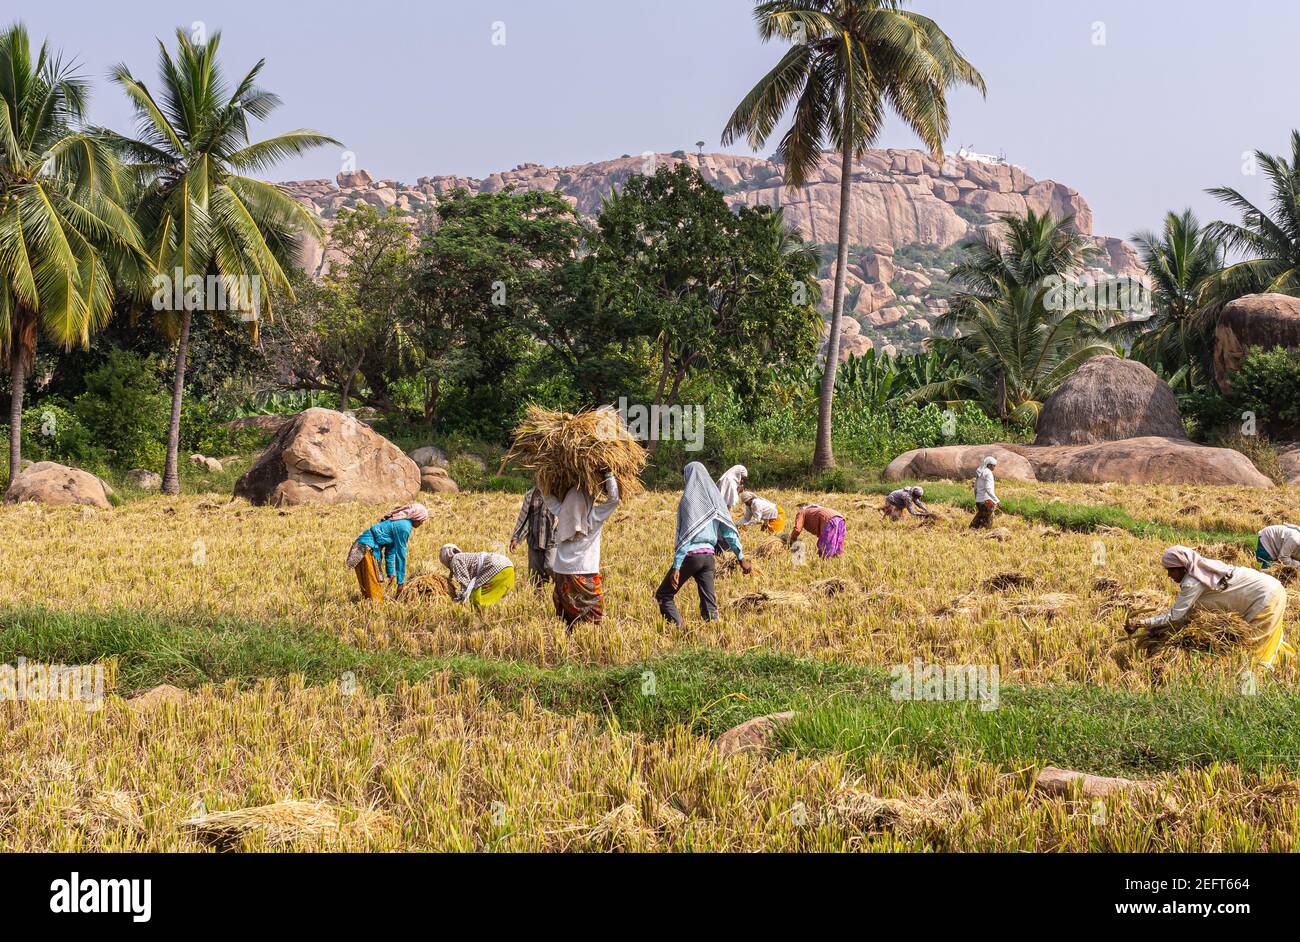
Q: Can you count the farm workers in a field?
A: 12